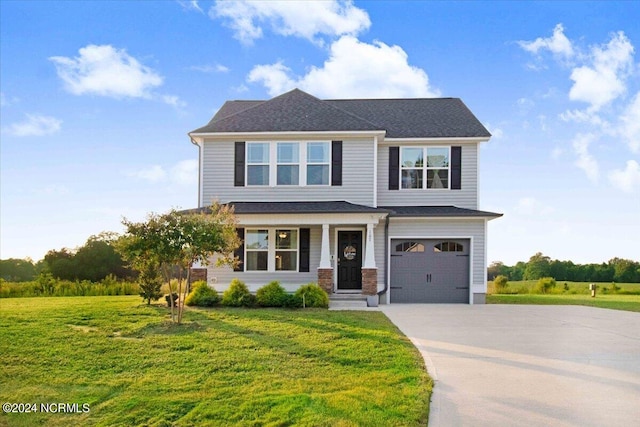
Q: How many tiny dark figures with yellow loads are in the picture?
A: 0